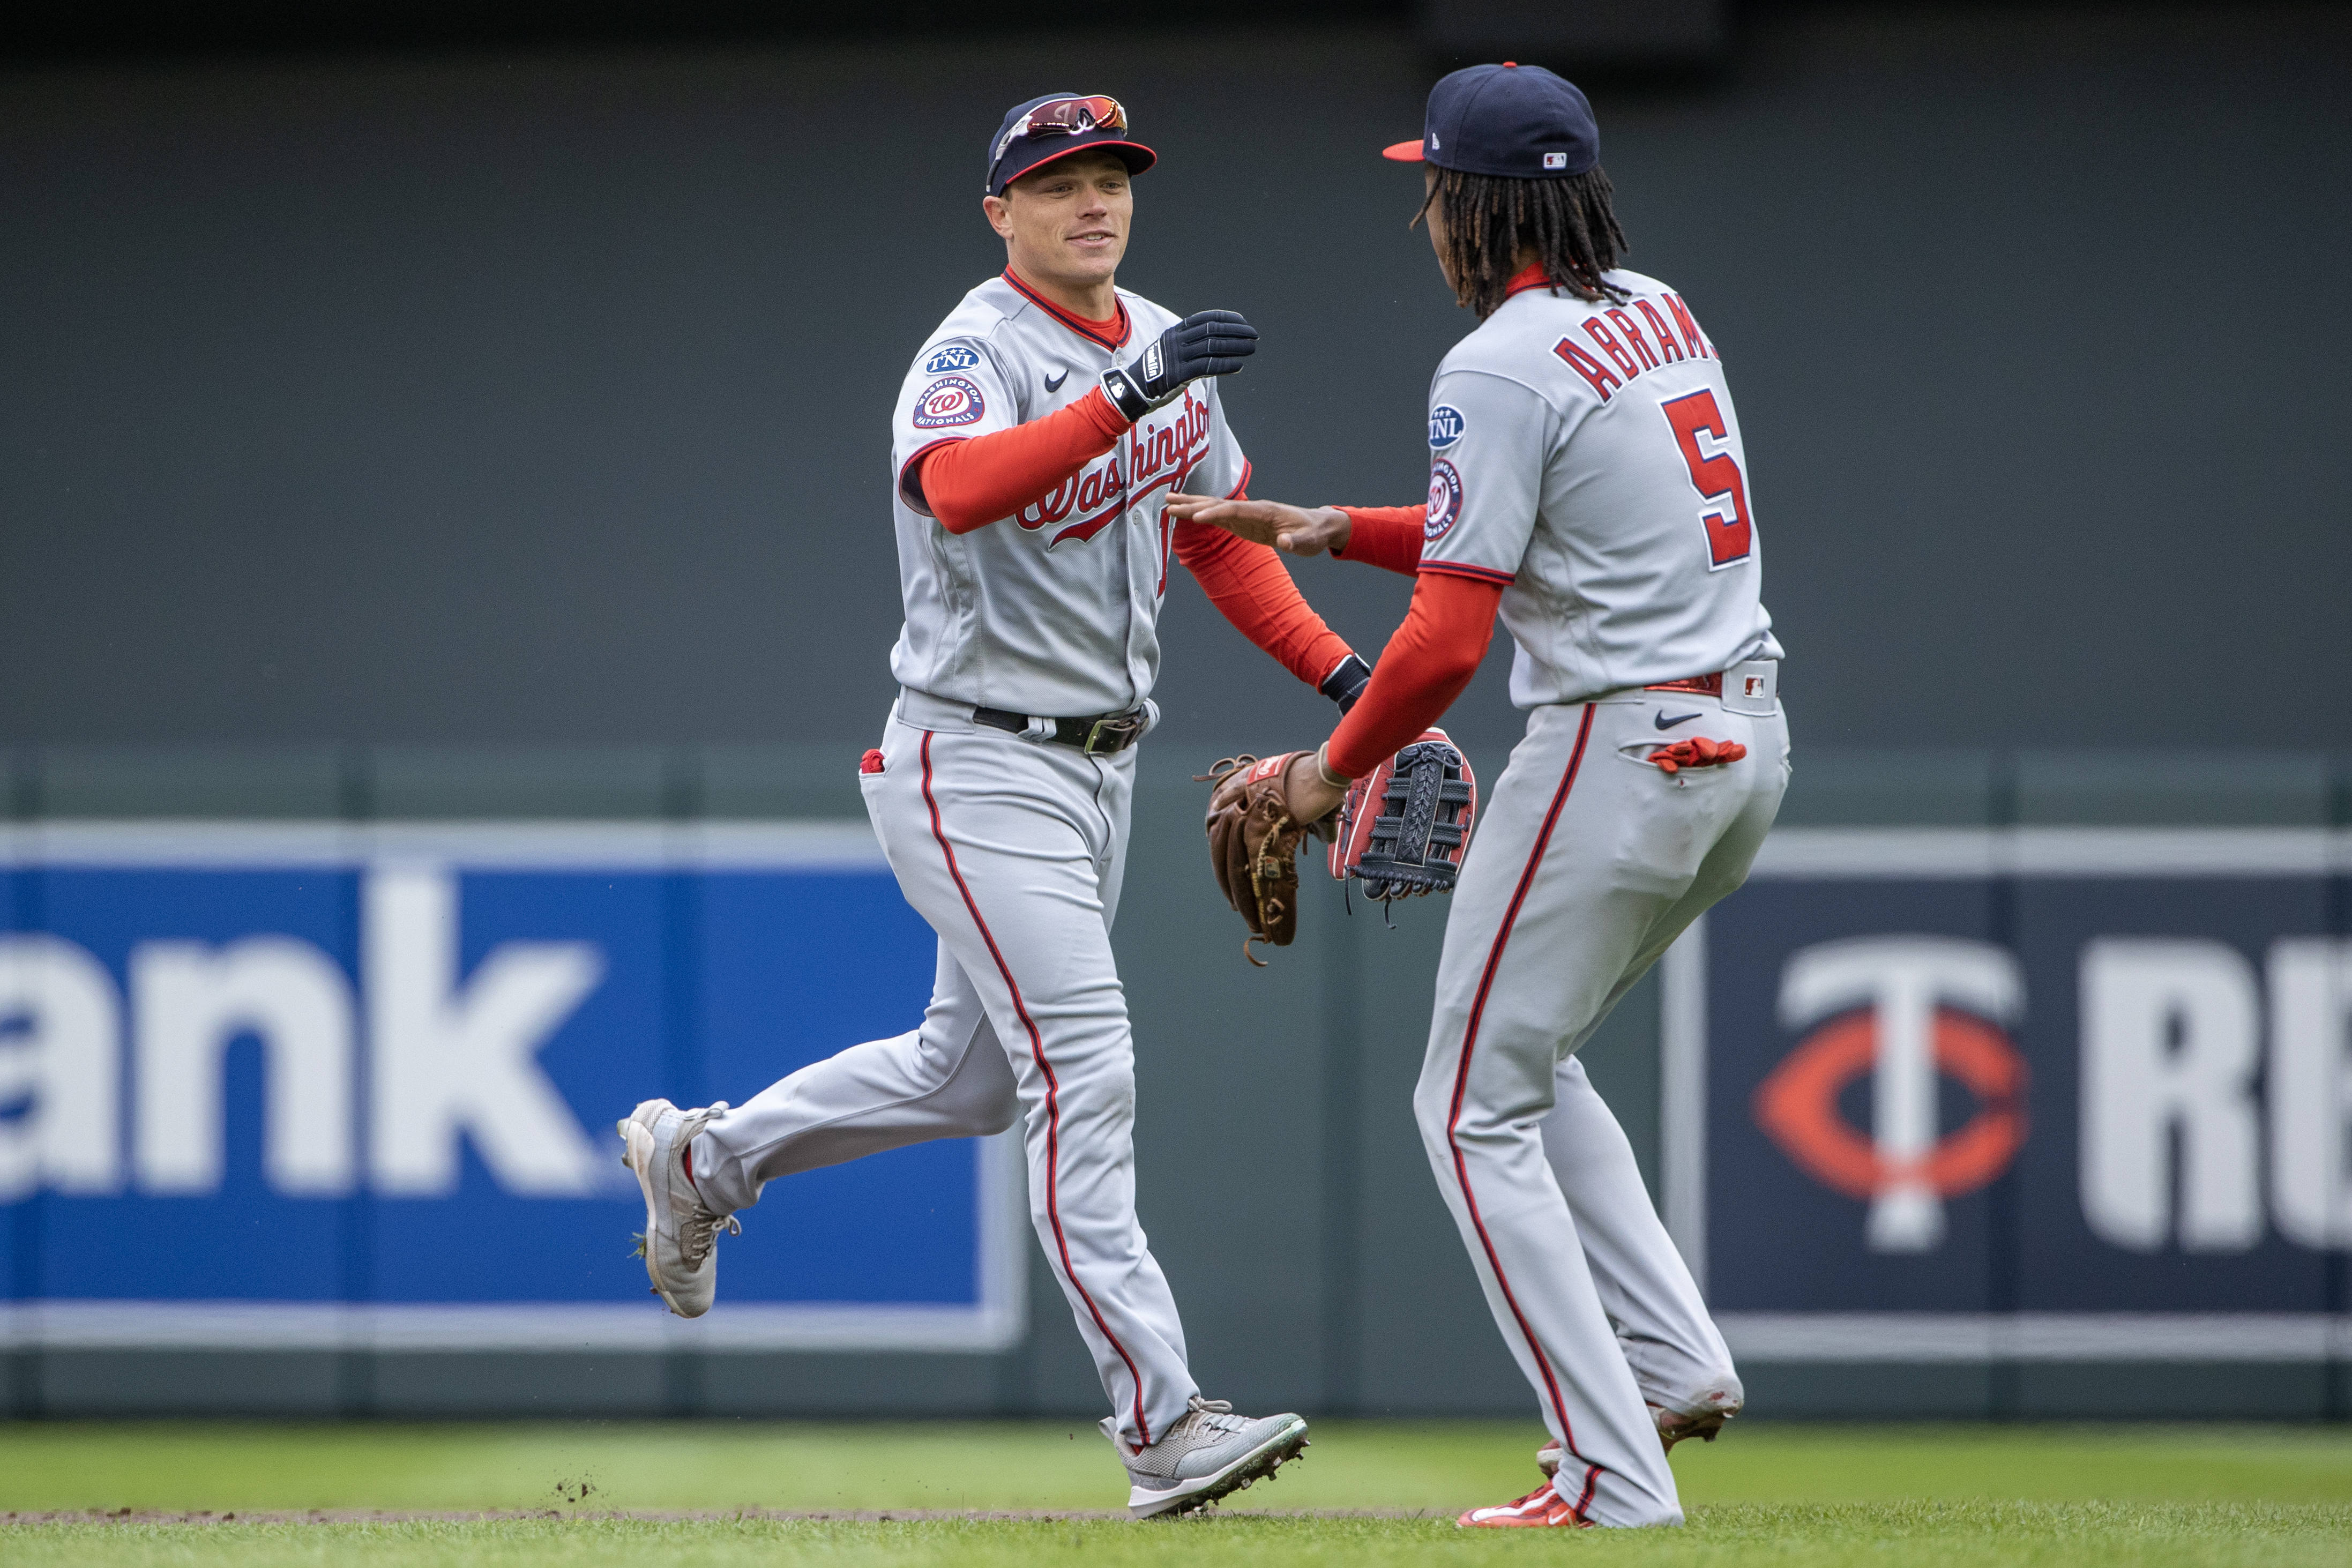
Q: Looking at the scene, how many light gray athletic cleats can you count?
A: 2